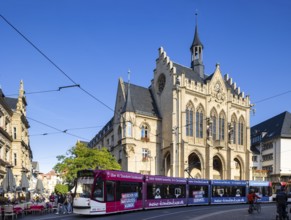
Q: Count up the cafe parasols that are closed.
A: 3